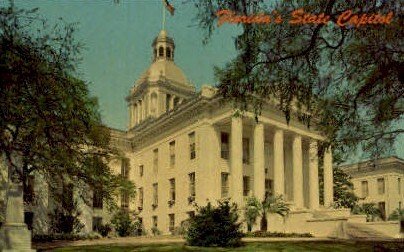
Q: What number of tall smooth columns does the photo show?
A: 6